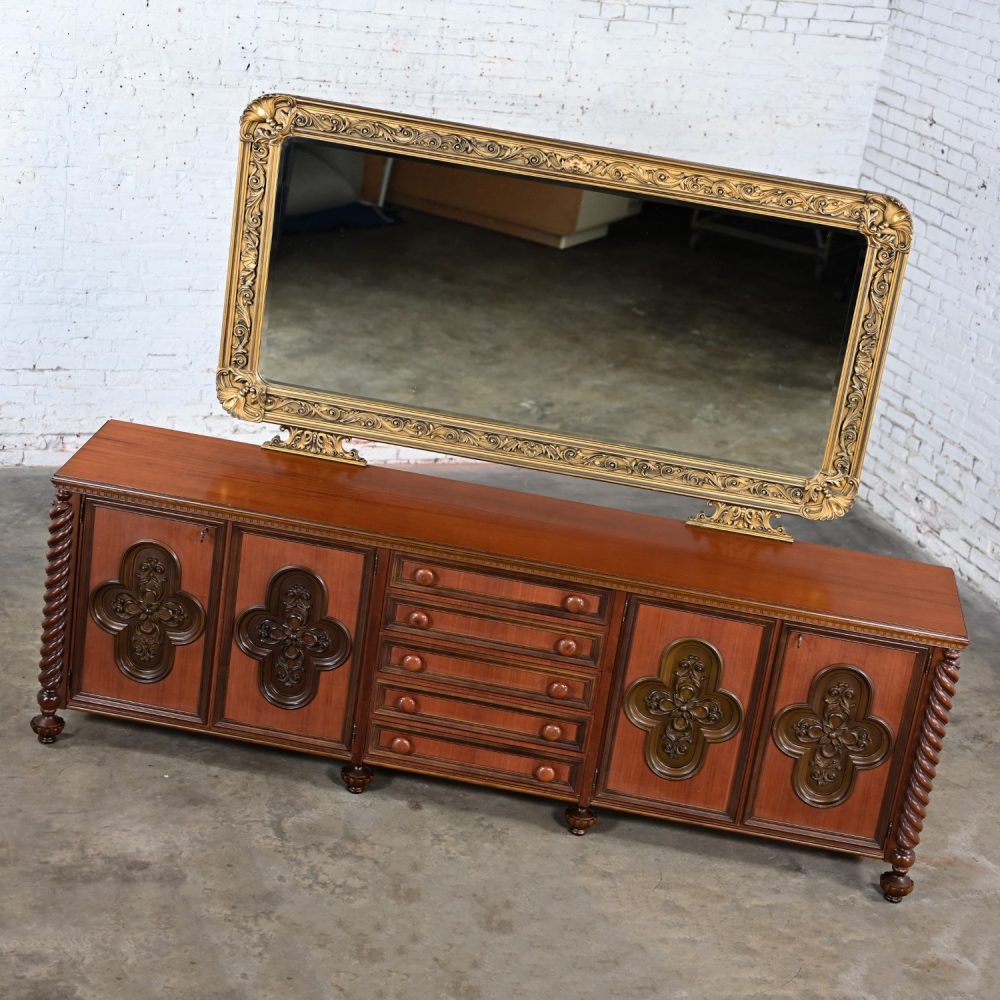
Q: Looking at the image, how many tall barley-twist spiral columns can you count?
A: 2